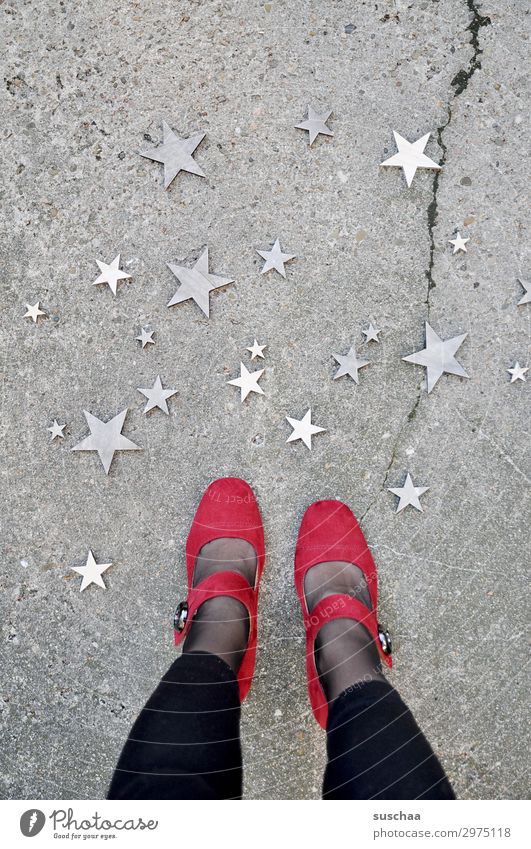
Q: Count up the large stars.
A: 5